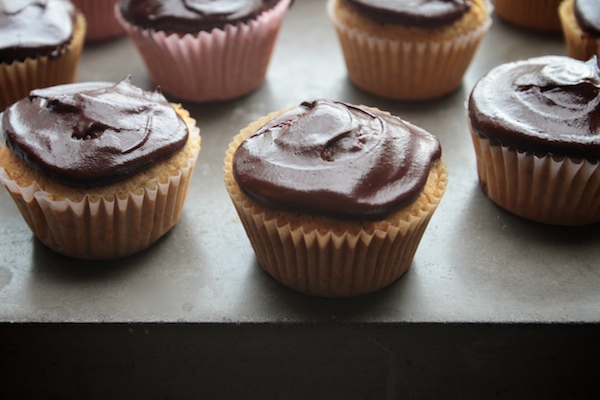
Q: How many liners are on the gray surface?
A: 9